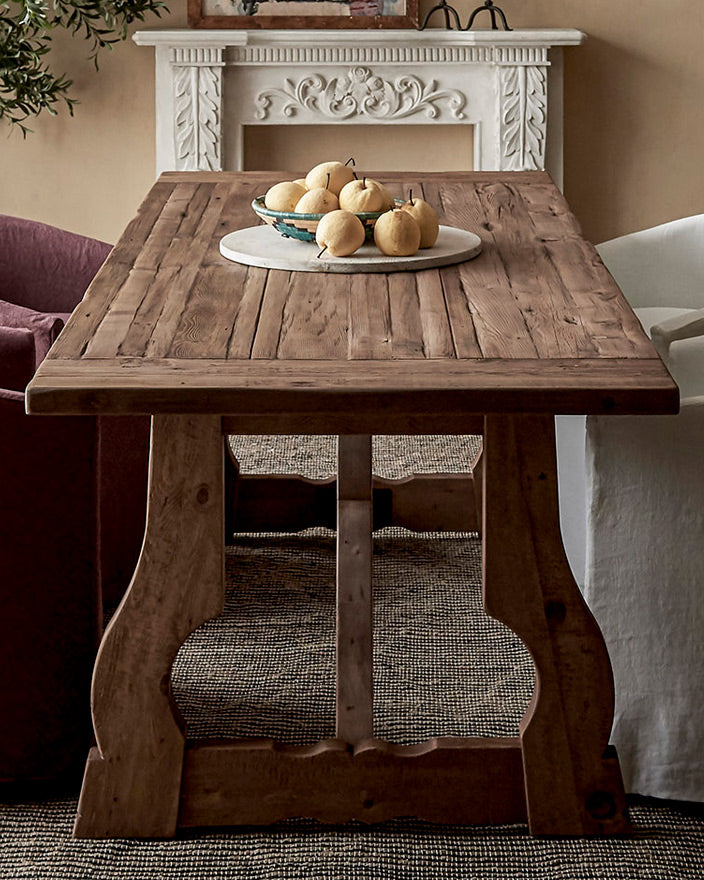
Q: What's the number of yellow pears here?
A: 9